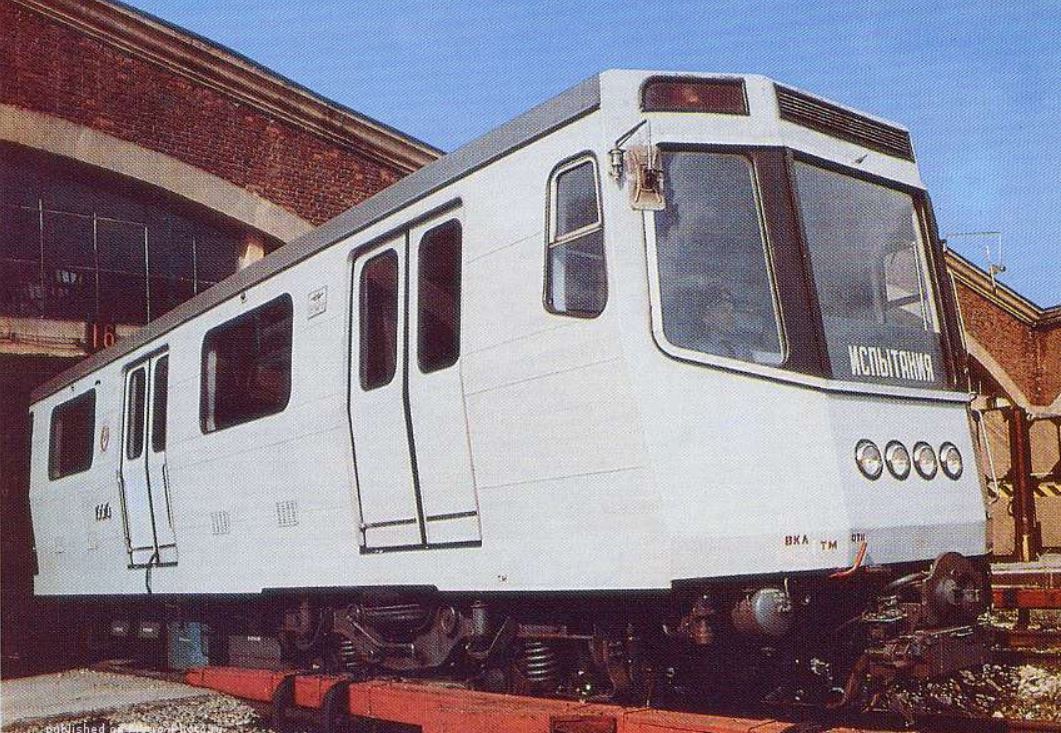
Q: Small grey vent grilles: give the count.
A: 2